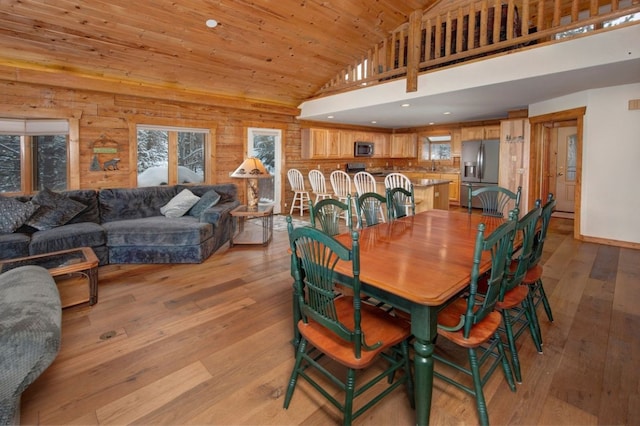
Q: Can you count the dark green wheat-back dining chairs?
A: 8